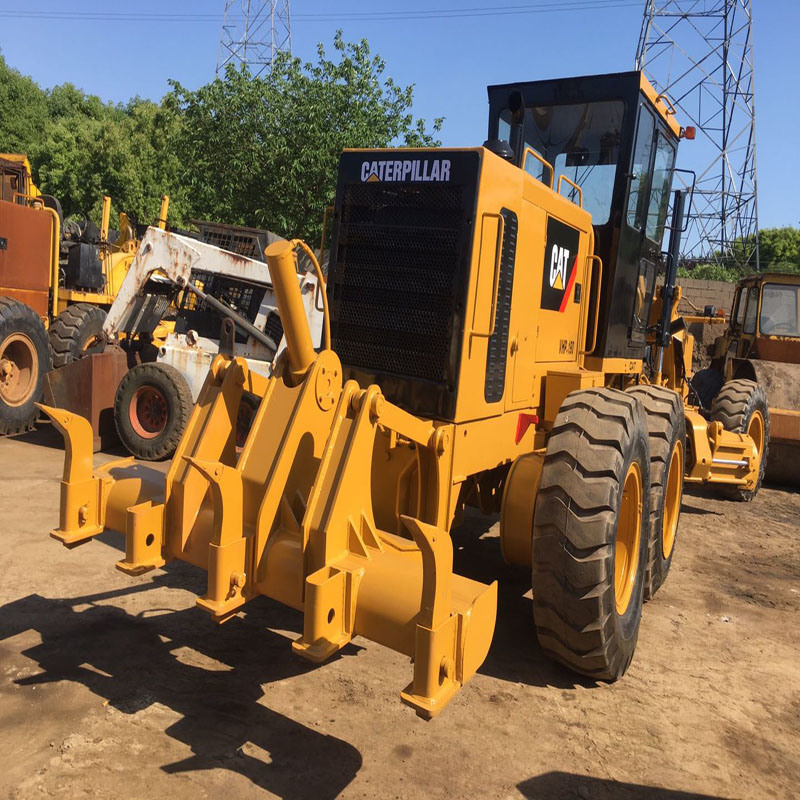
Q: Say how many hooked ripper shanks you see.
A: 3